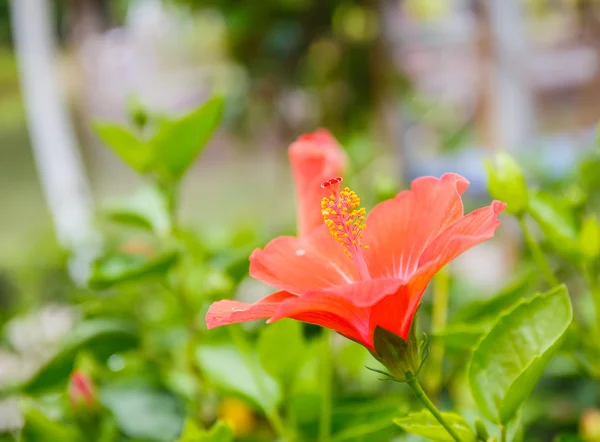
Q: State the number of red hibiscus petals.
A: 5